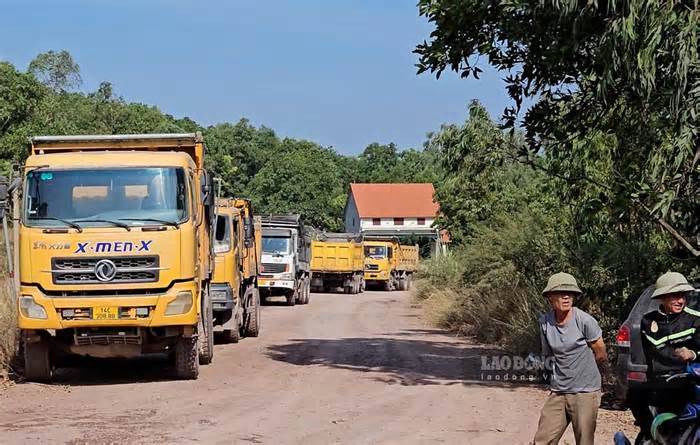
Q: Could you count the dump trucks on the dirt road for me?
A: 5